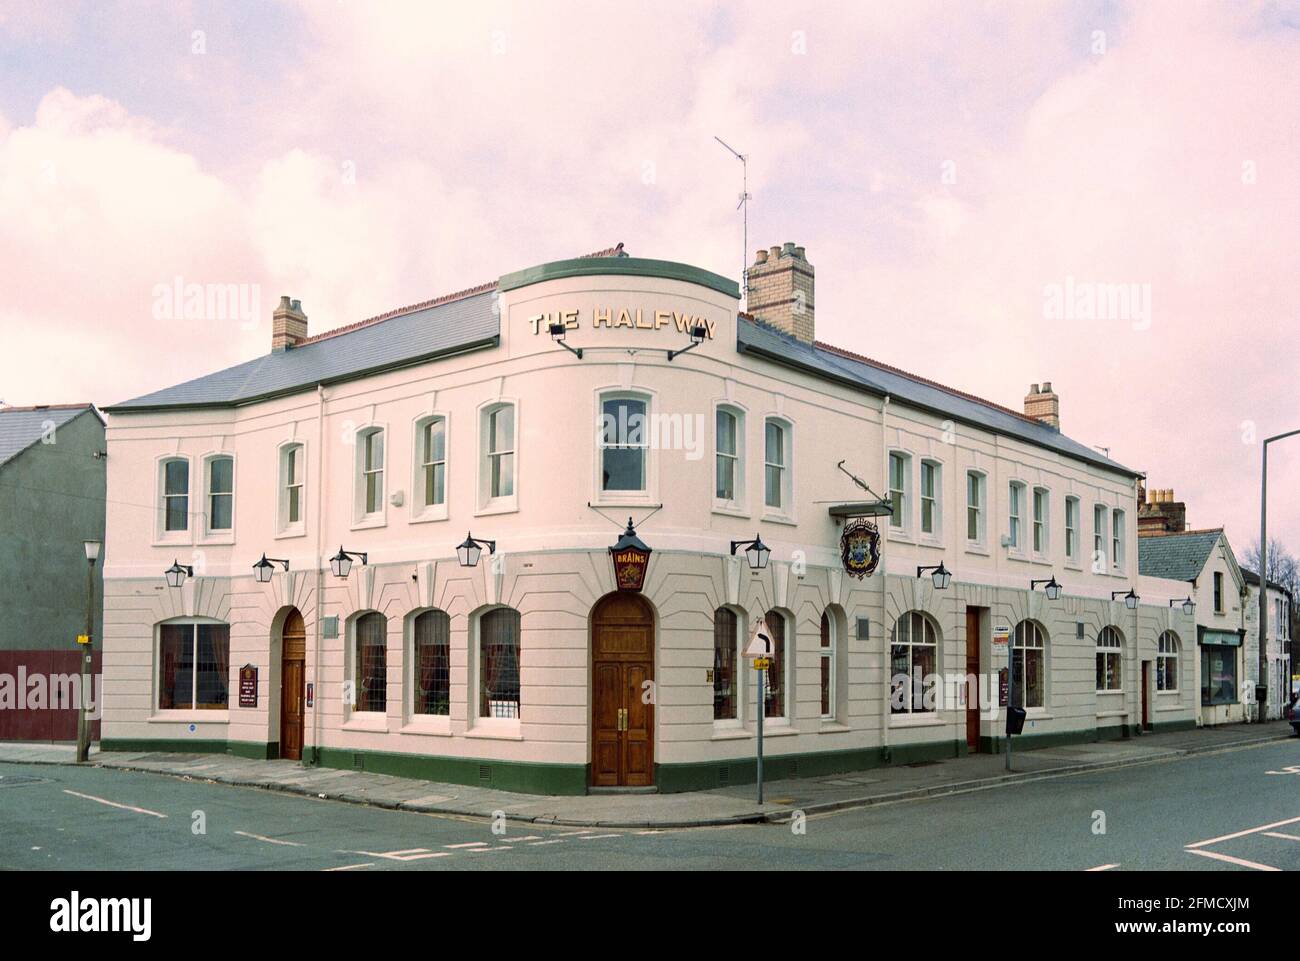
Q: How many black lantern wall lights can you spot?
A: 9